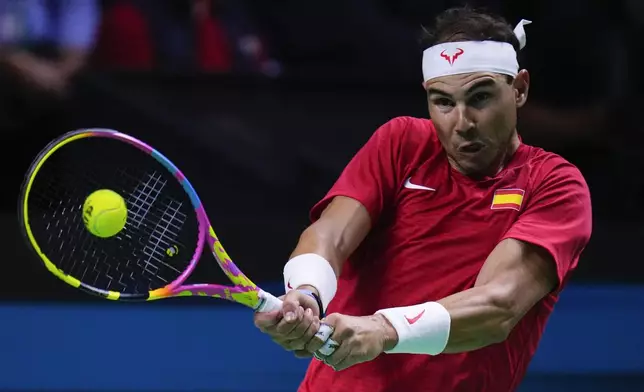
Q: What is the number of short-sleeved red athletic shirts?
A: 1